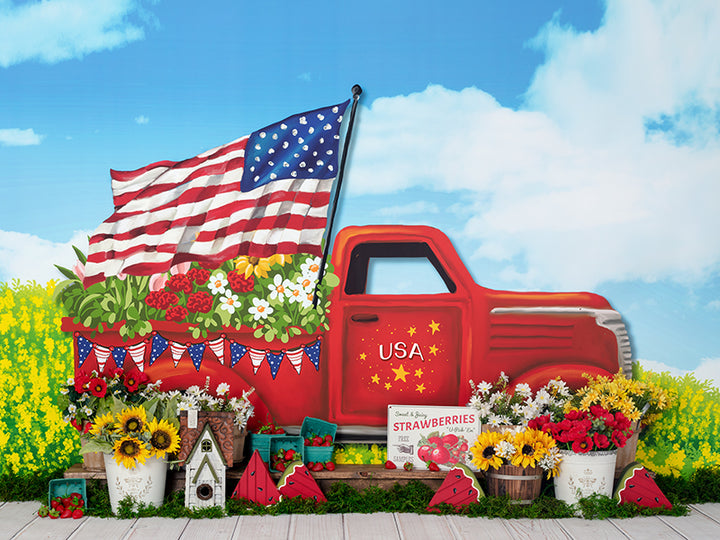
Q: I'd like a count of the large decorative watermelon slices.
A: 4